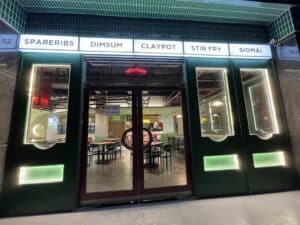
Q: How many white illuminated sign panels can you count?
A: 5